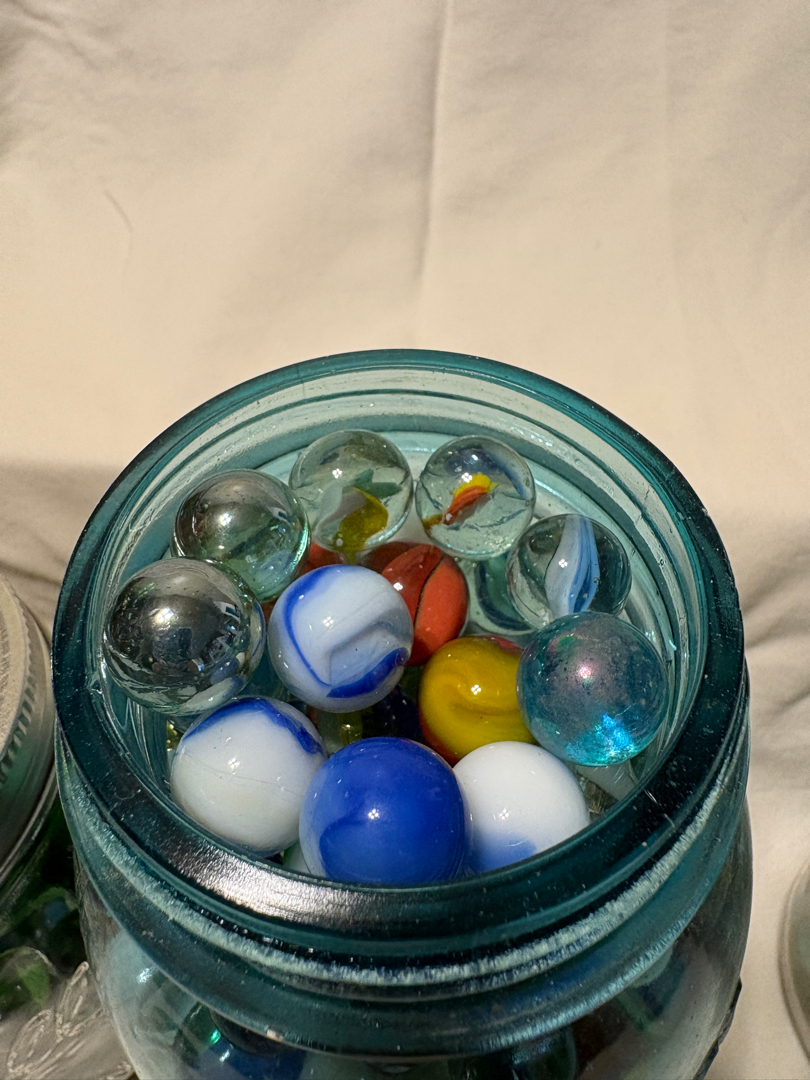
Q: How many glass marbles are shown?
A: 12